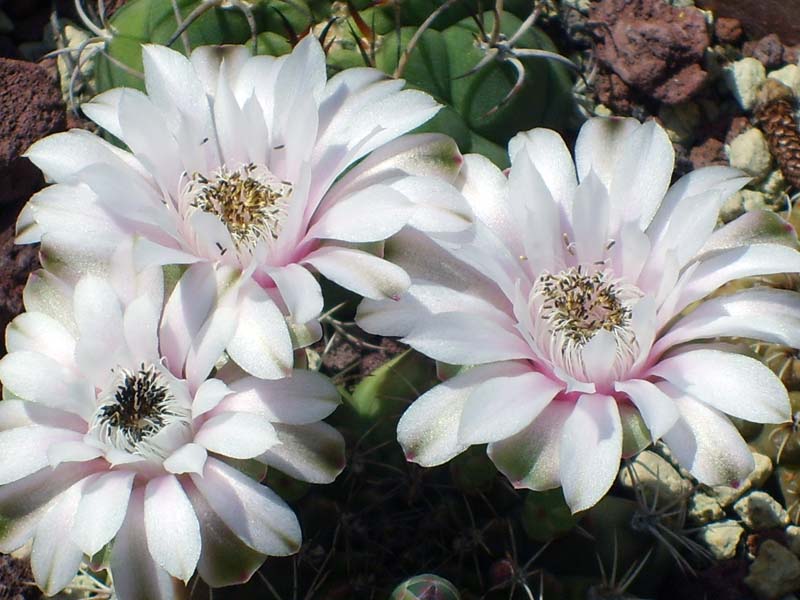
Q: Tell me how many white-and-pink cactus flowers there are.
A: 3